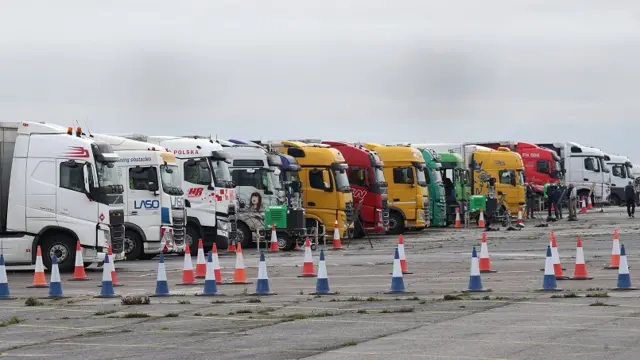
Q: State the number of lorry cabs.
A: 14